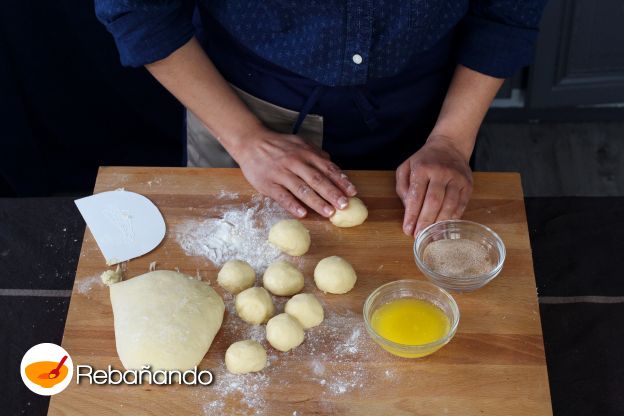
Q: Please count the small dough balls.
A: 9